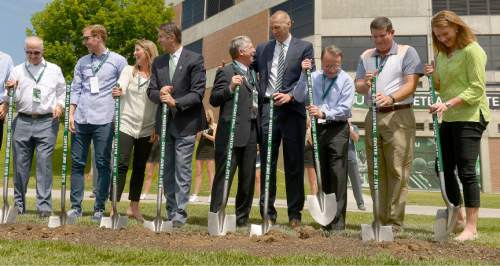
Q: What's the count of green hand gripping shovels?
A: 9